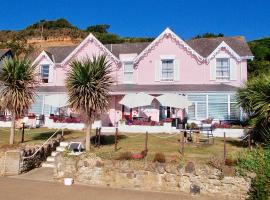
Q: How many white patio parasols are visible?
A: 3